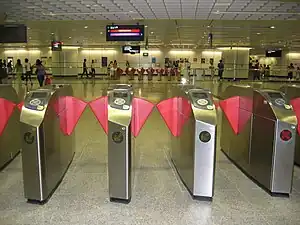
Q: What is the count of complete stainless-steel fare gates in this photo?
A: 4